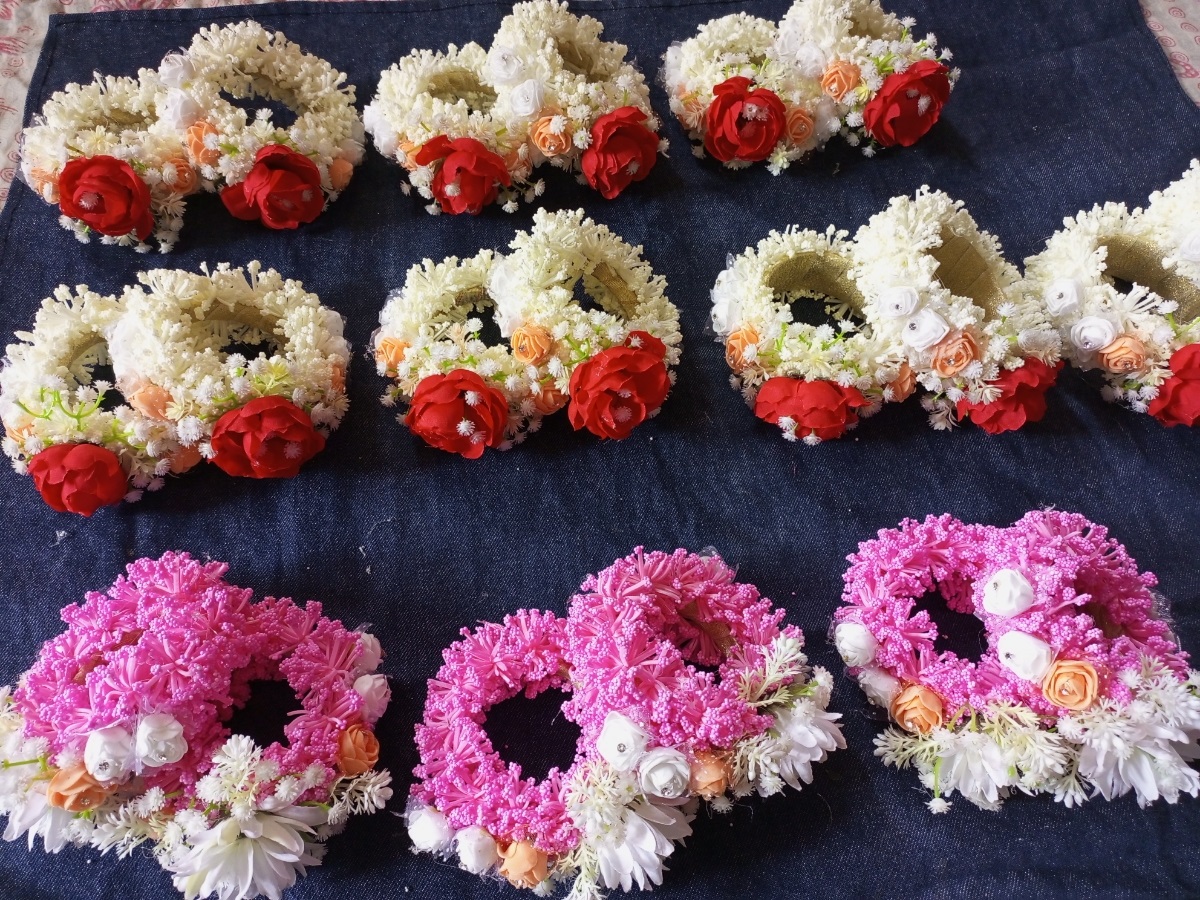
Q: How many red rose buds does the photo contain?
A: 13